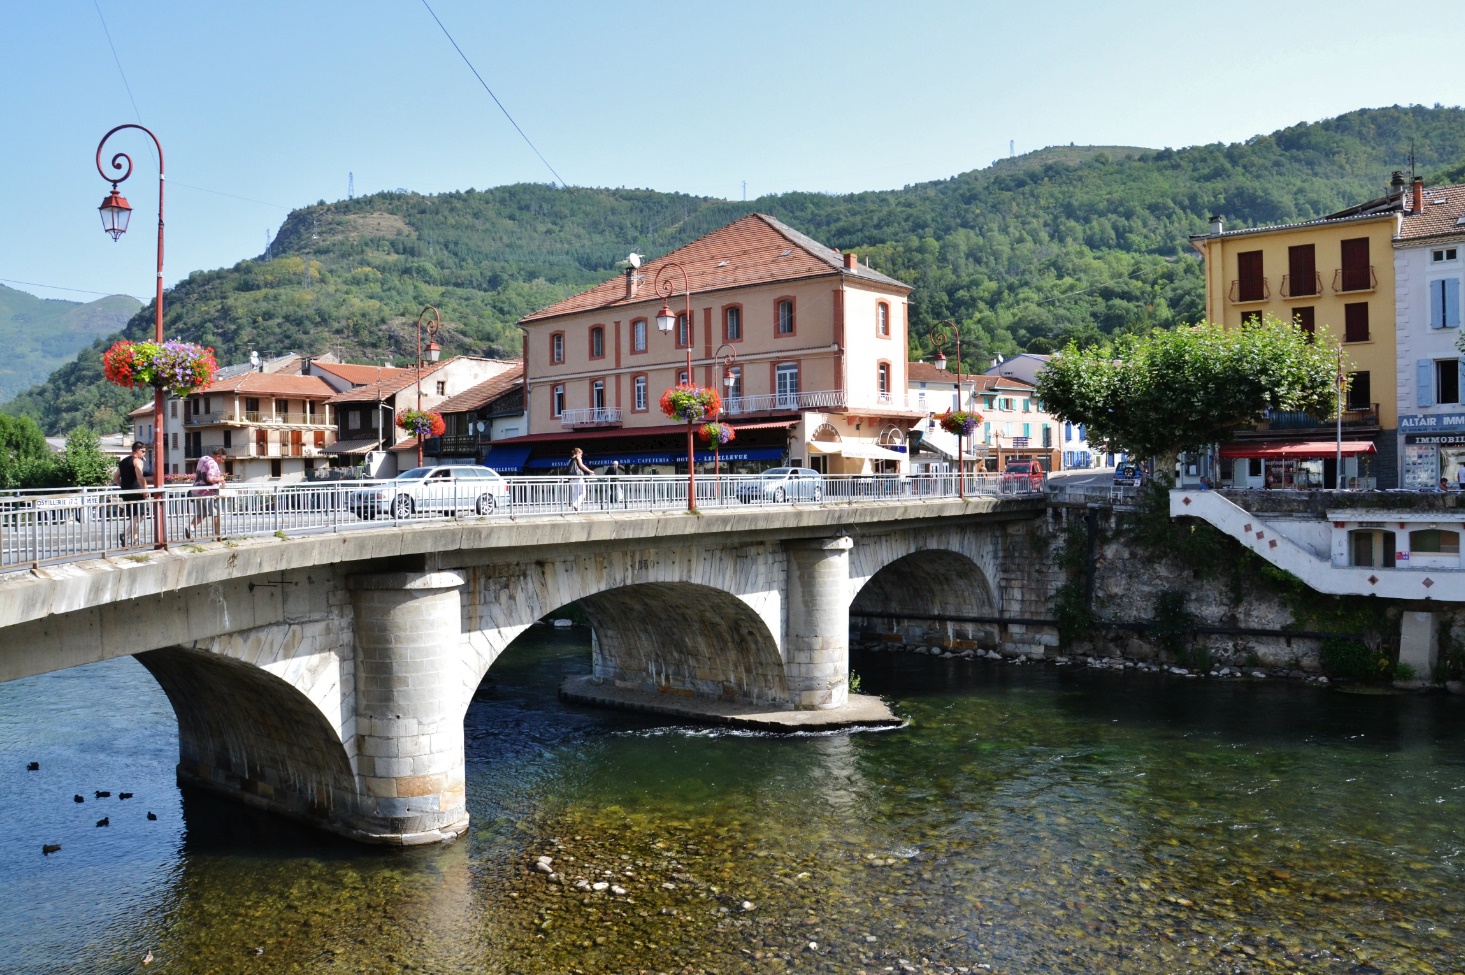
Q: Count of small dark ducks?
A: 7